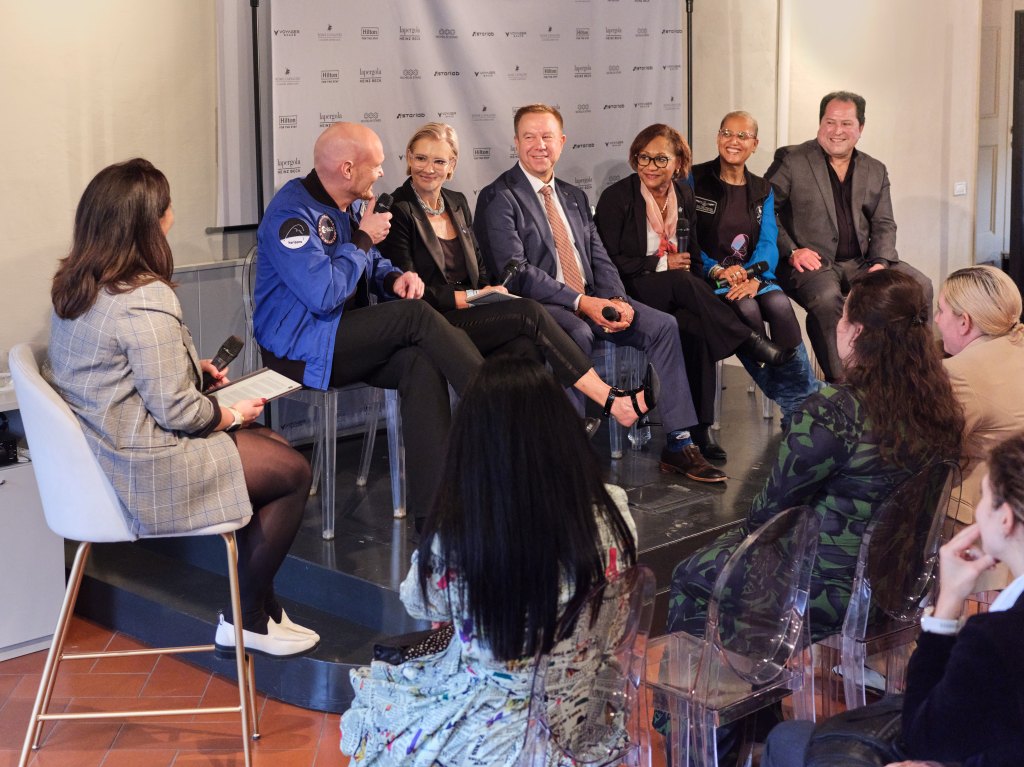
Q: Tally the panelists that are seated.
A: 6